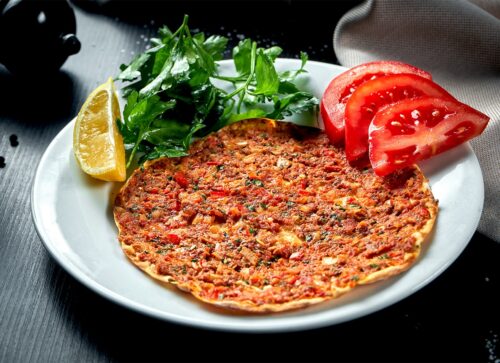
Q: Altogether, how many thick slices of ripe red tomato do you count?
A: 3